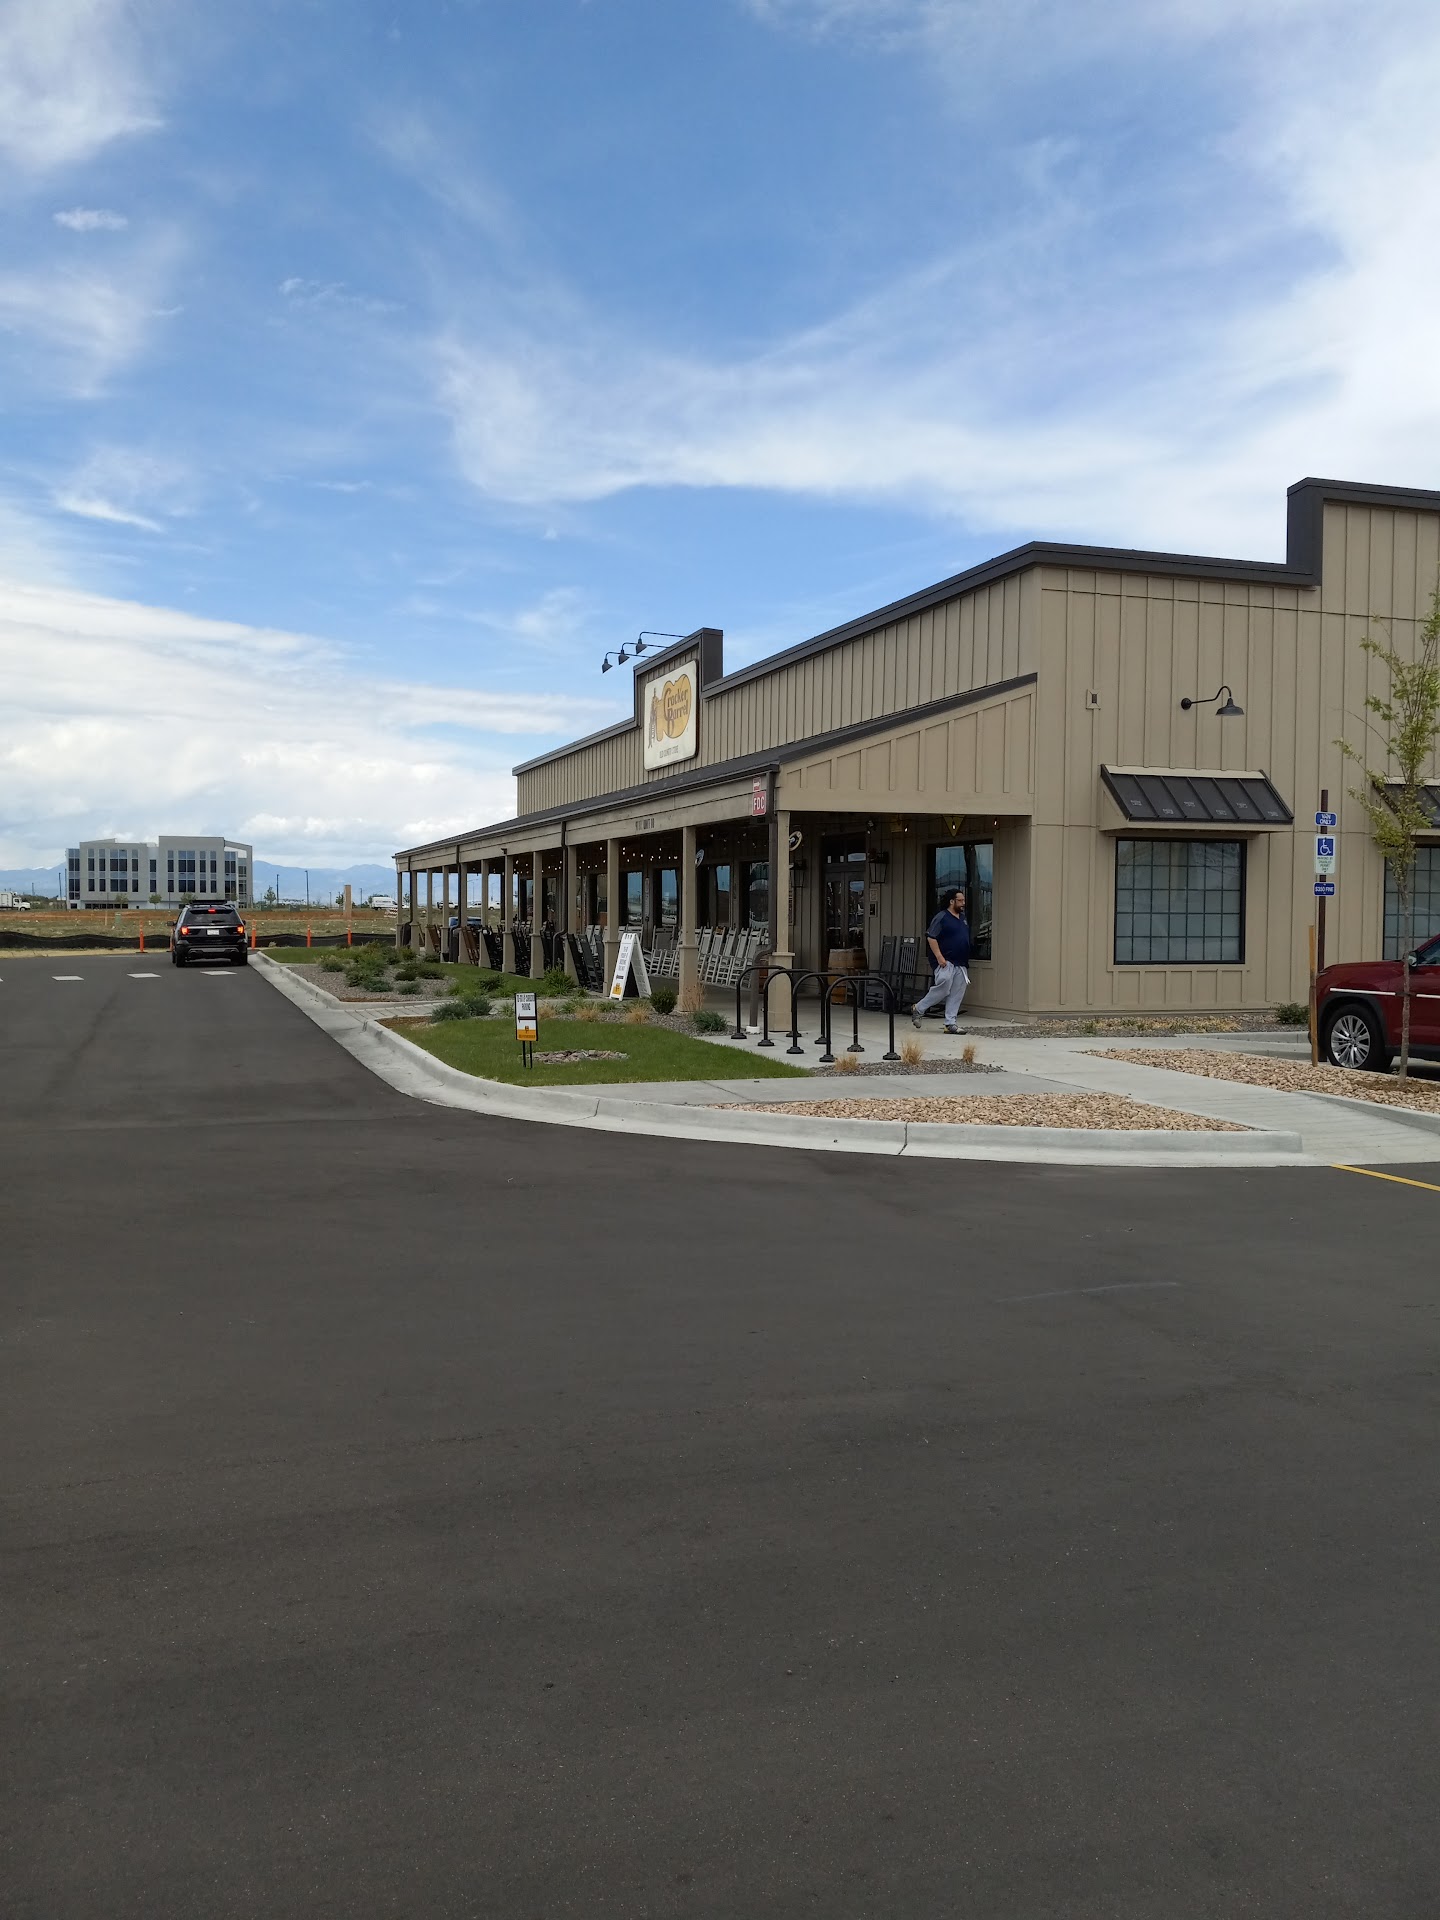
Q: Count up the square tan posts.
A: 12